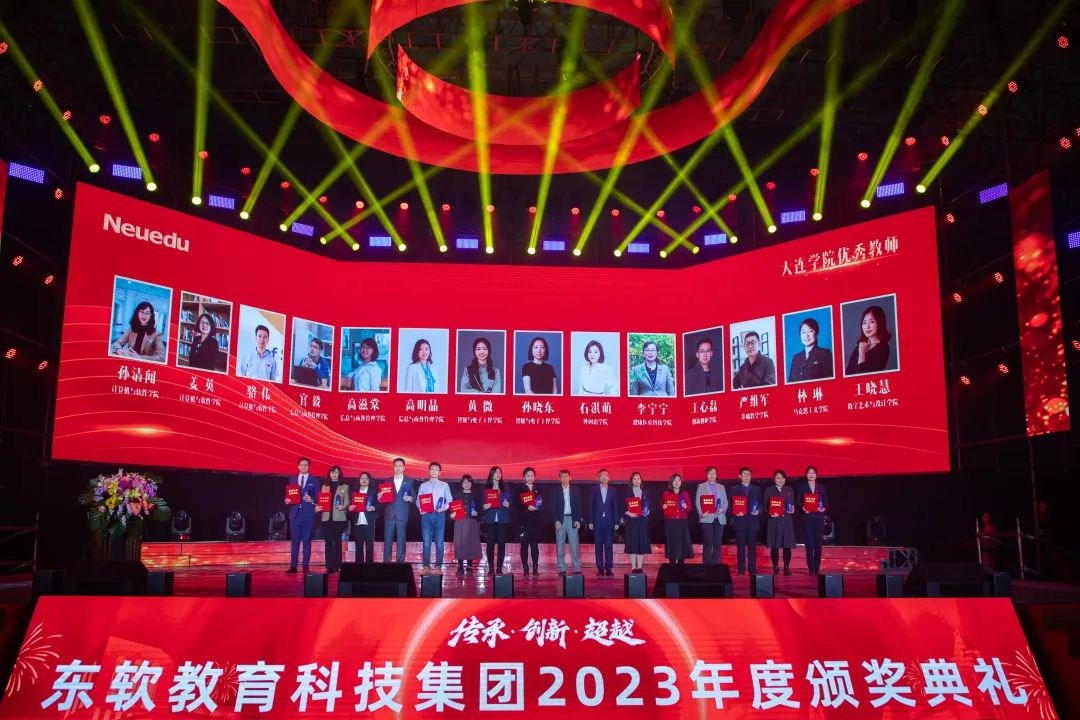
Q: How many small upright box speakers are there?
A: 12